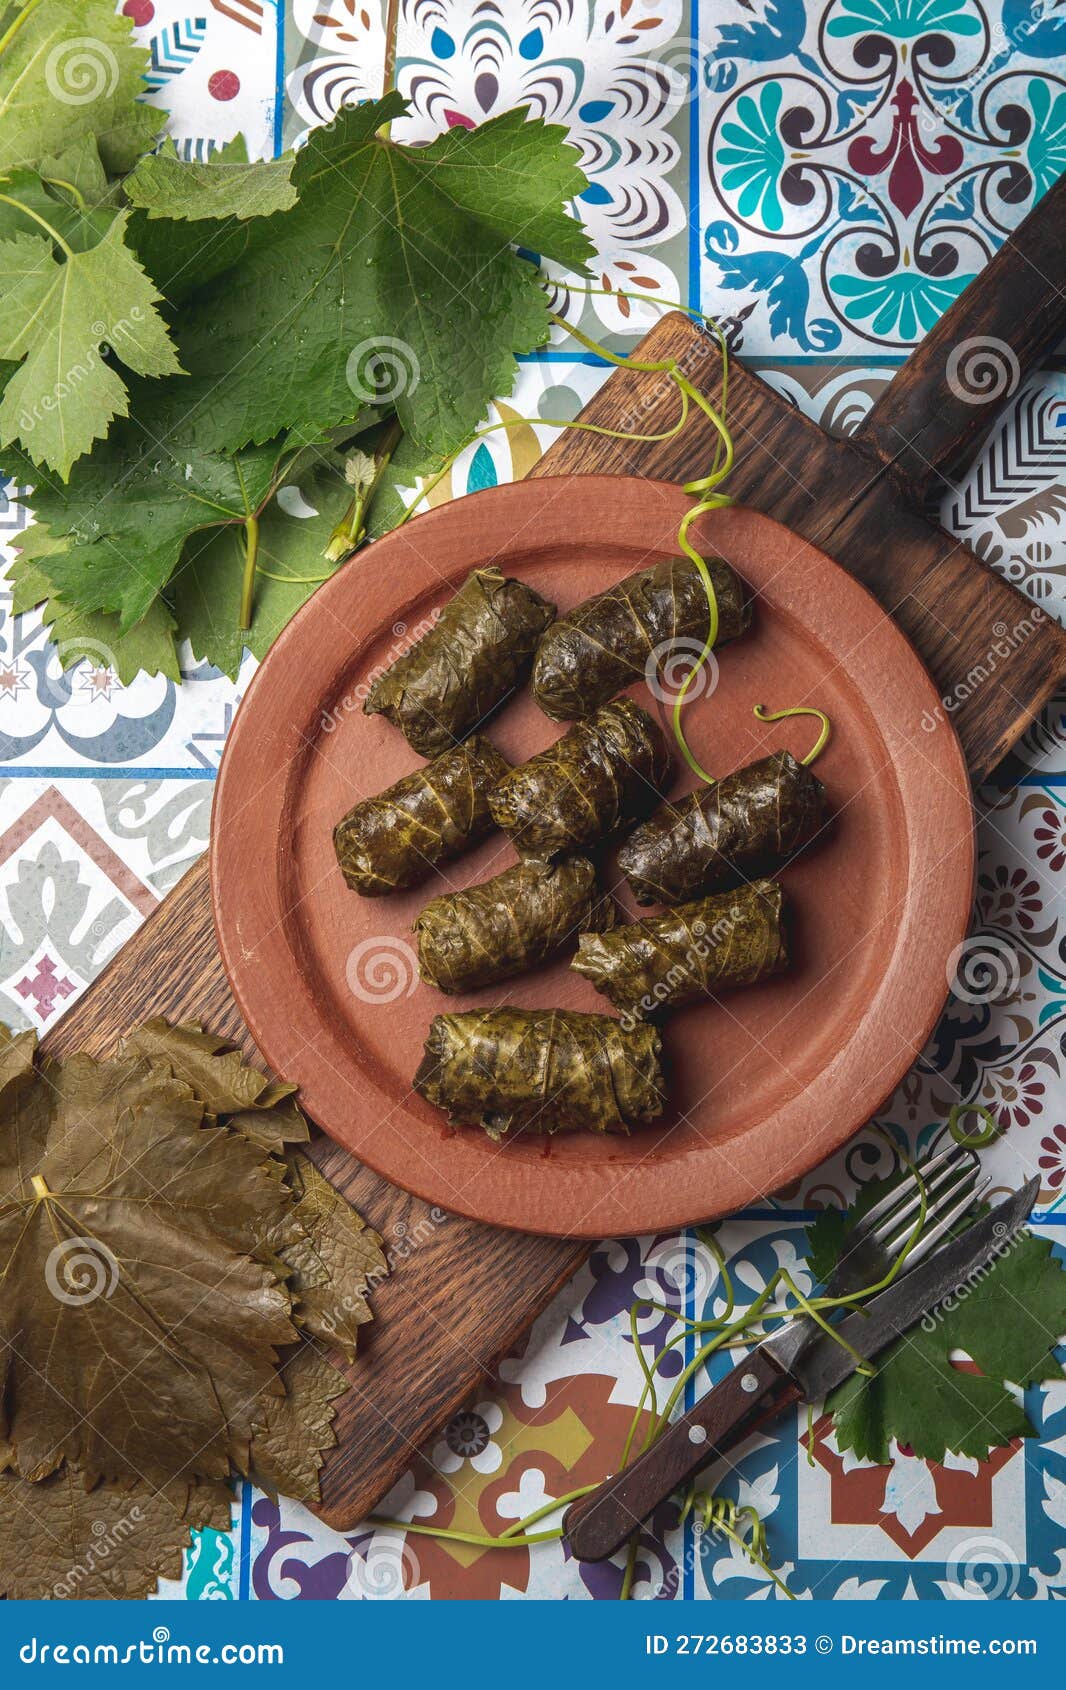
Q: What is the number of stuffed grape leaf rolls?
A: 8